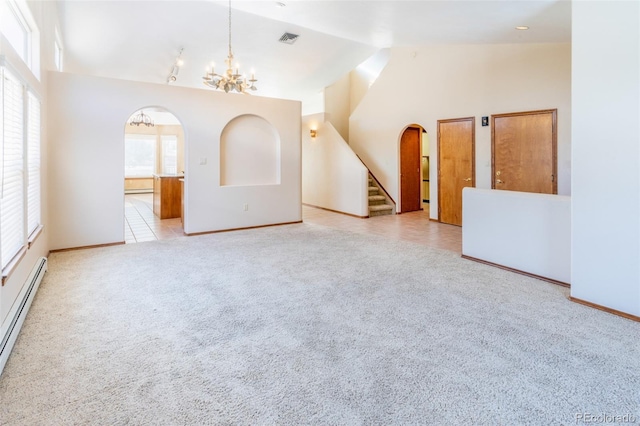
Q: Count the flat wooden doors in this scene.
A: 3